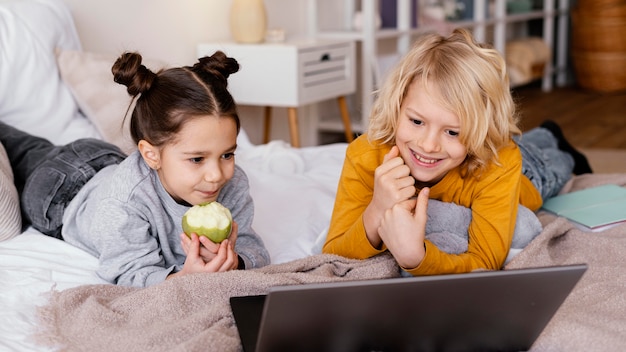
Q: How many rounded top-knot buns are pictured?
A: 2